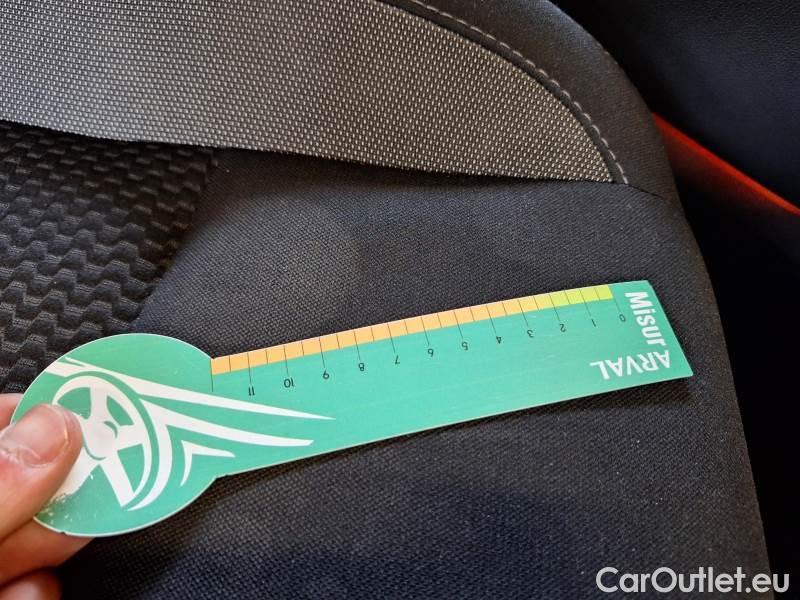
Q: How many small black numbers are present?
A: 12